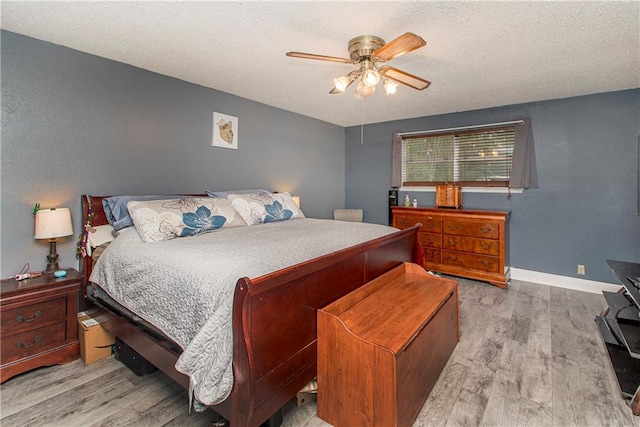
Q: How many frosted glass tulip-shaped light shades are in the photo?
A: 4